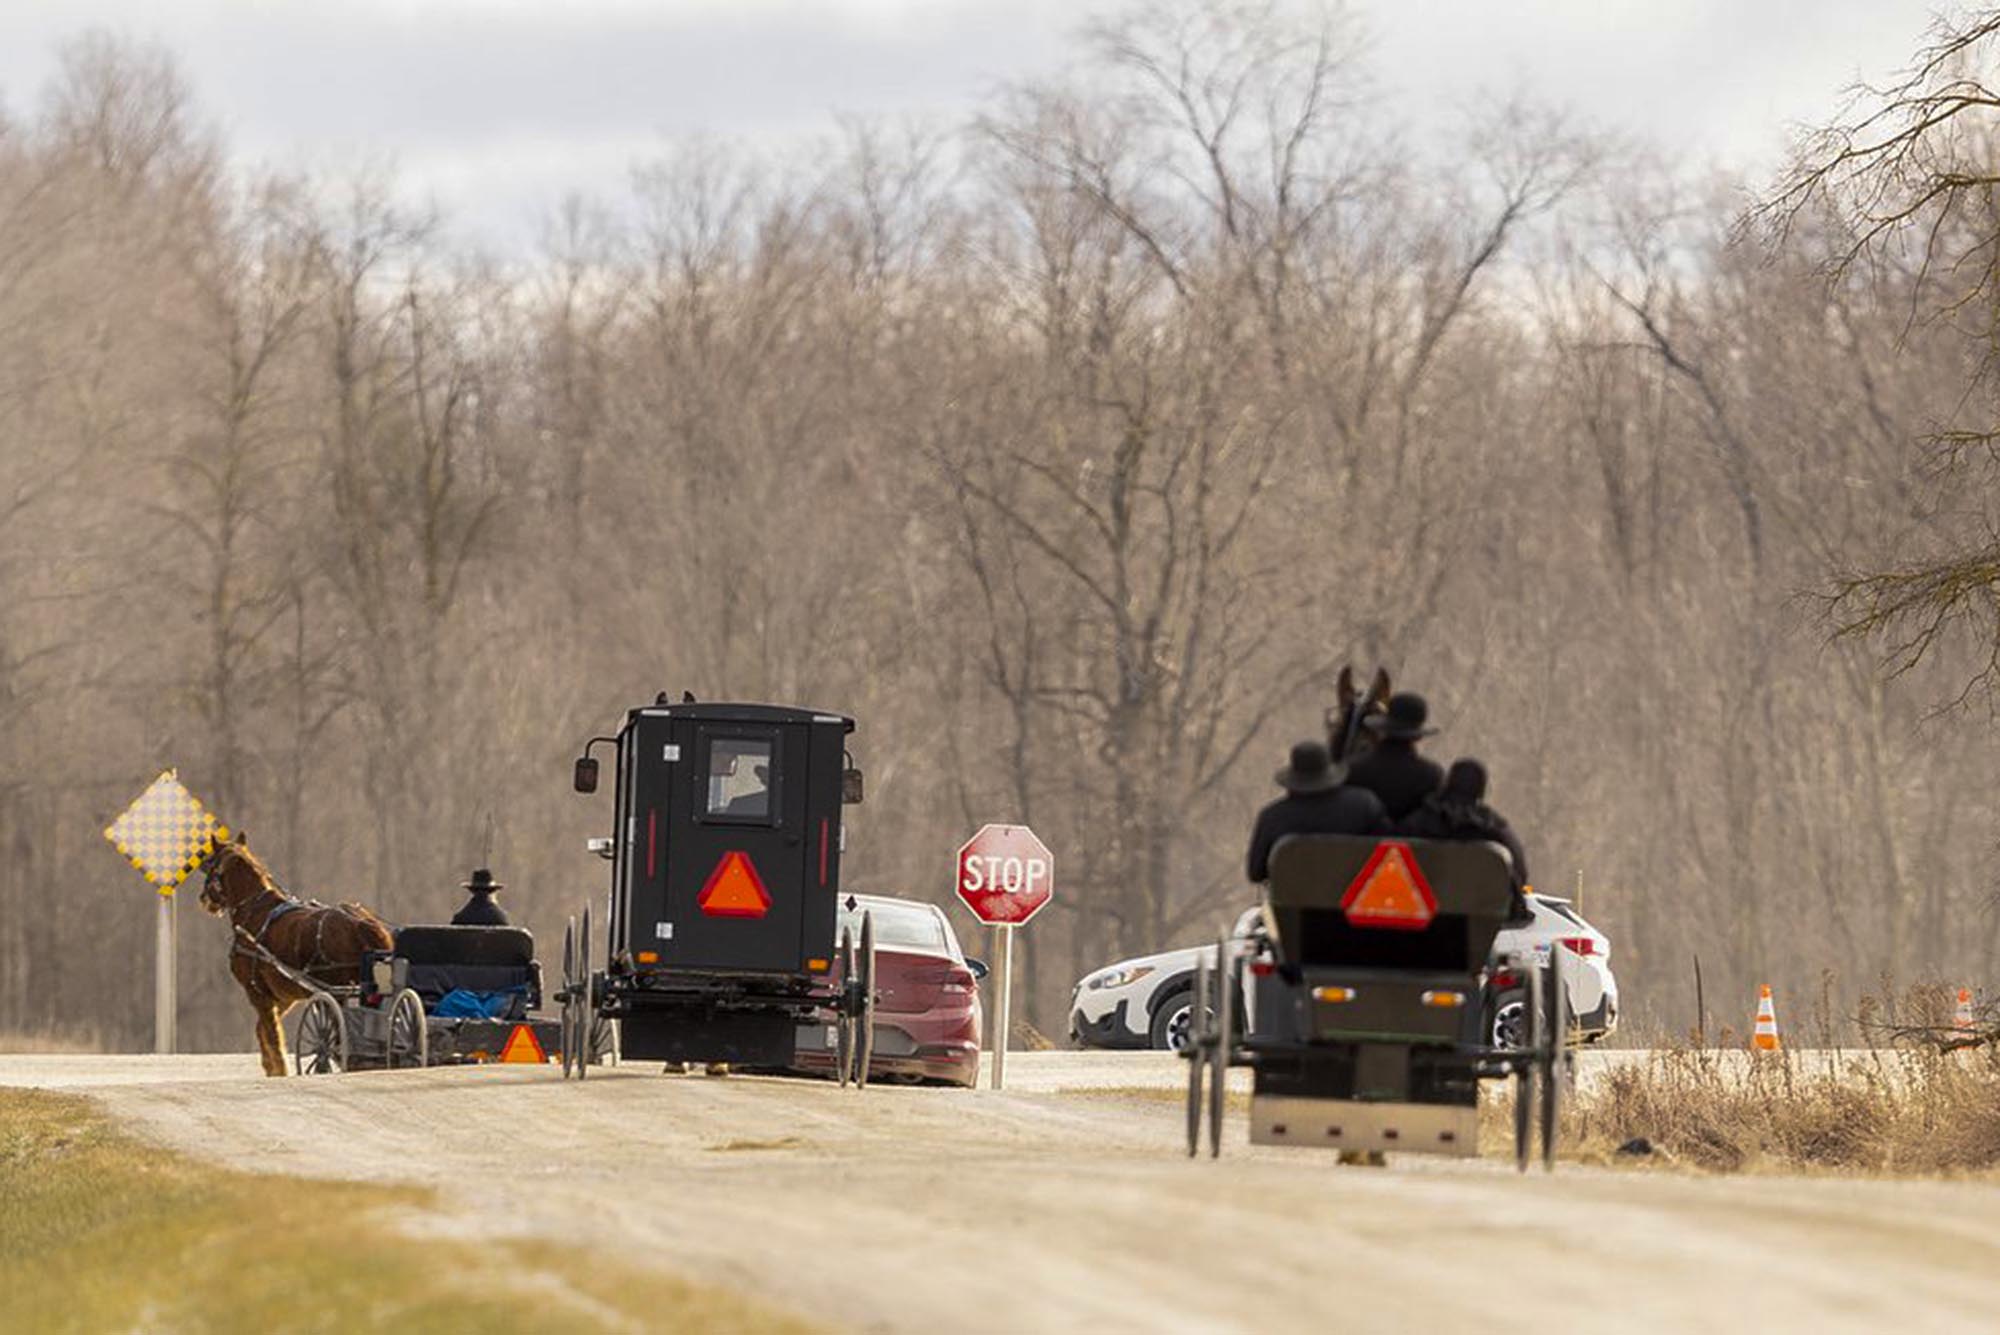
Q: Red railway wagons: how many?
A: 0